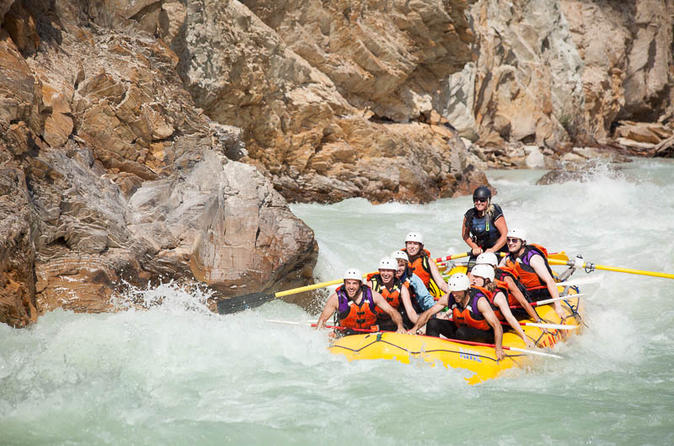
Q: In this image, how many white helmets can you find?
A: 8